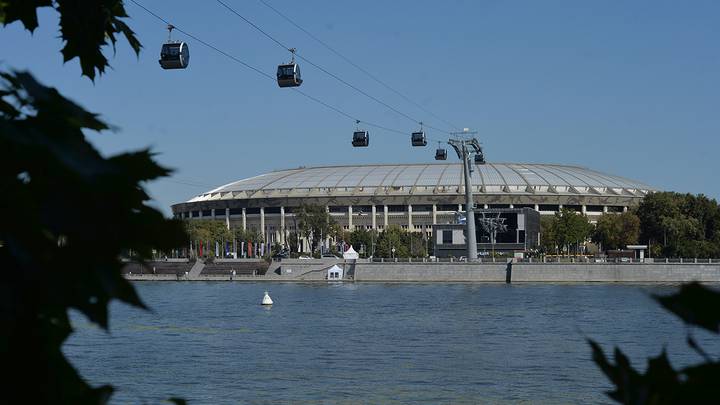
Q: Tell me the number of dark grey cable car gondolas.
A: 6